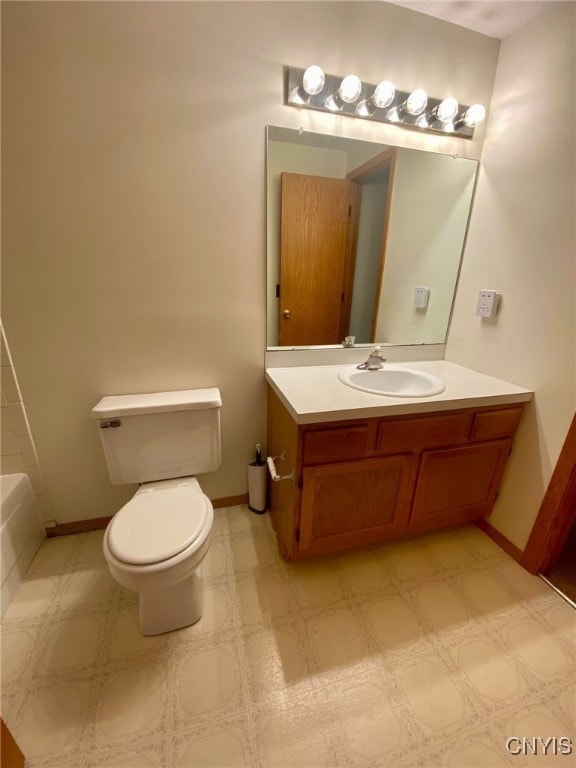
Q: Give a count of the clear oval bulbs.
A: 6